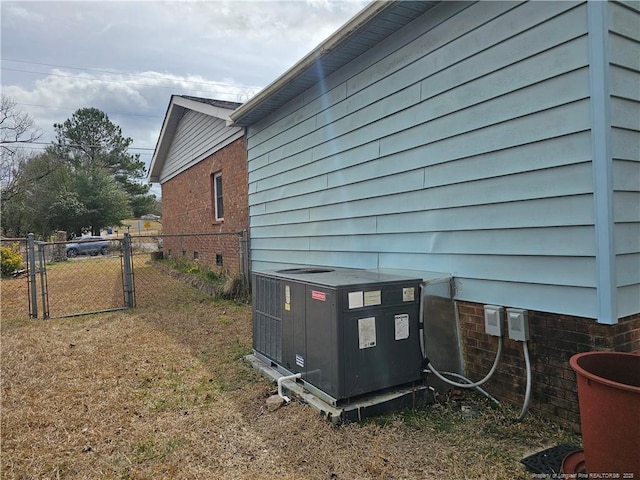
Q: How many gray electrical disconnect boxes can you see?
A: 2